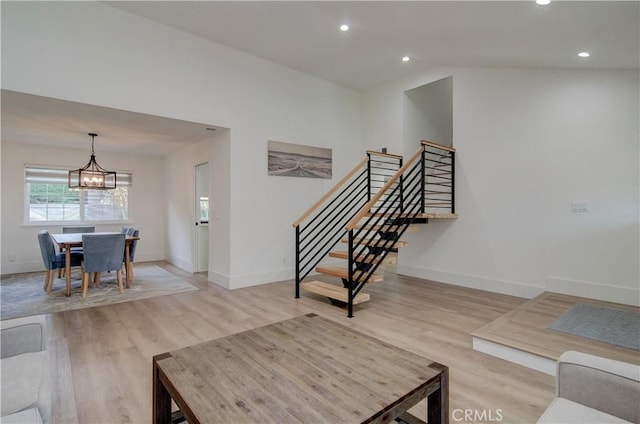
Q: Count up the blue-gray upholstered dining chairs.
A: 4